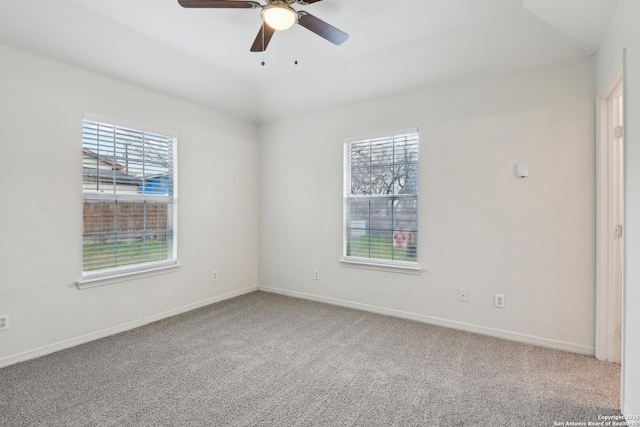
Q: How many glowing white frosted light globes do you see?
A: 1